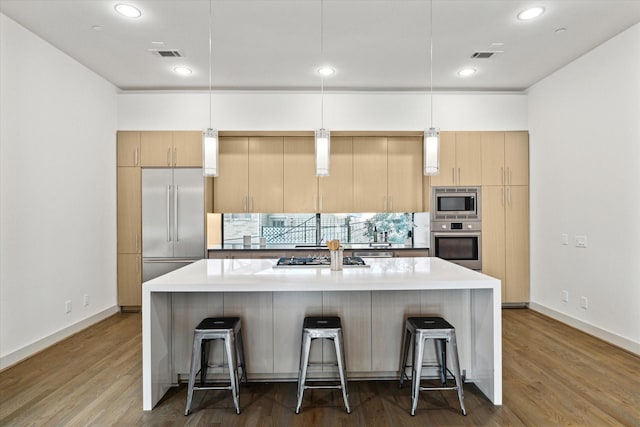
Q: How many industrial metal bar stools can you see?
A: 3